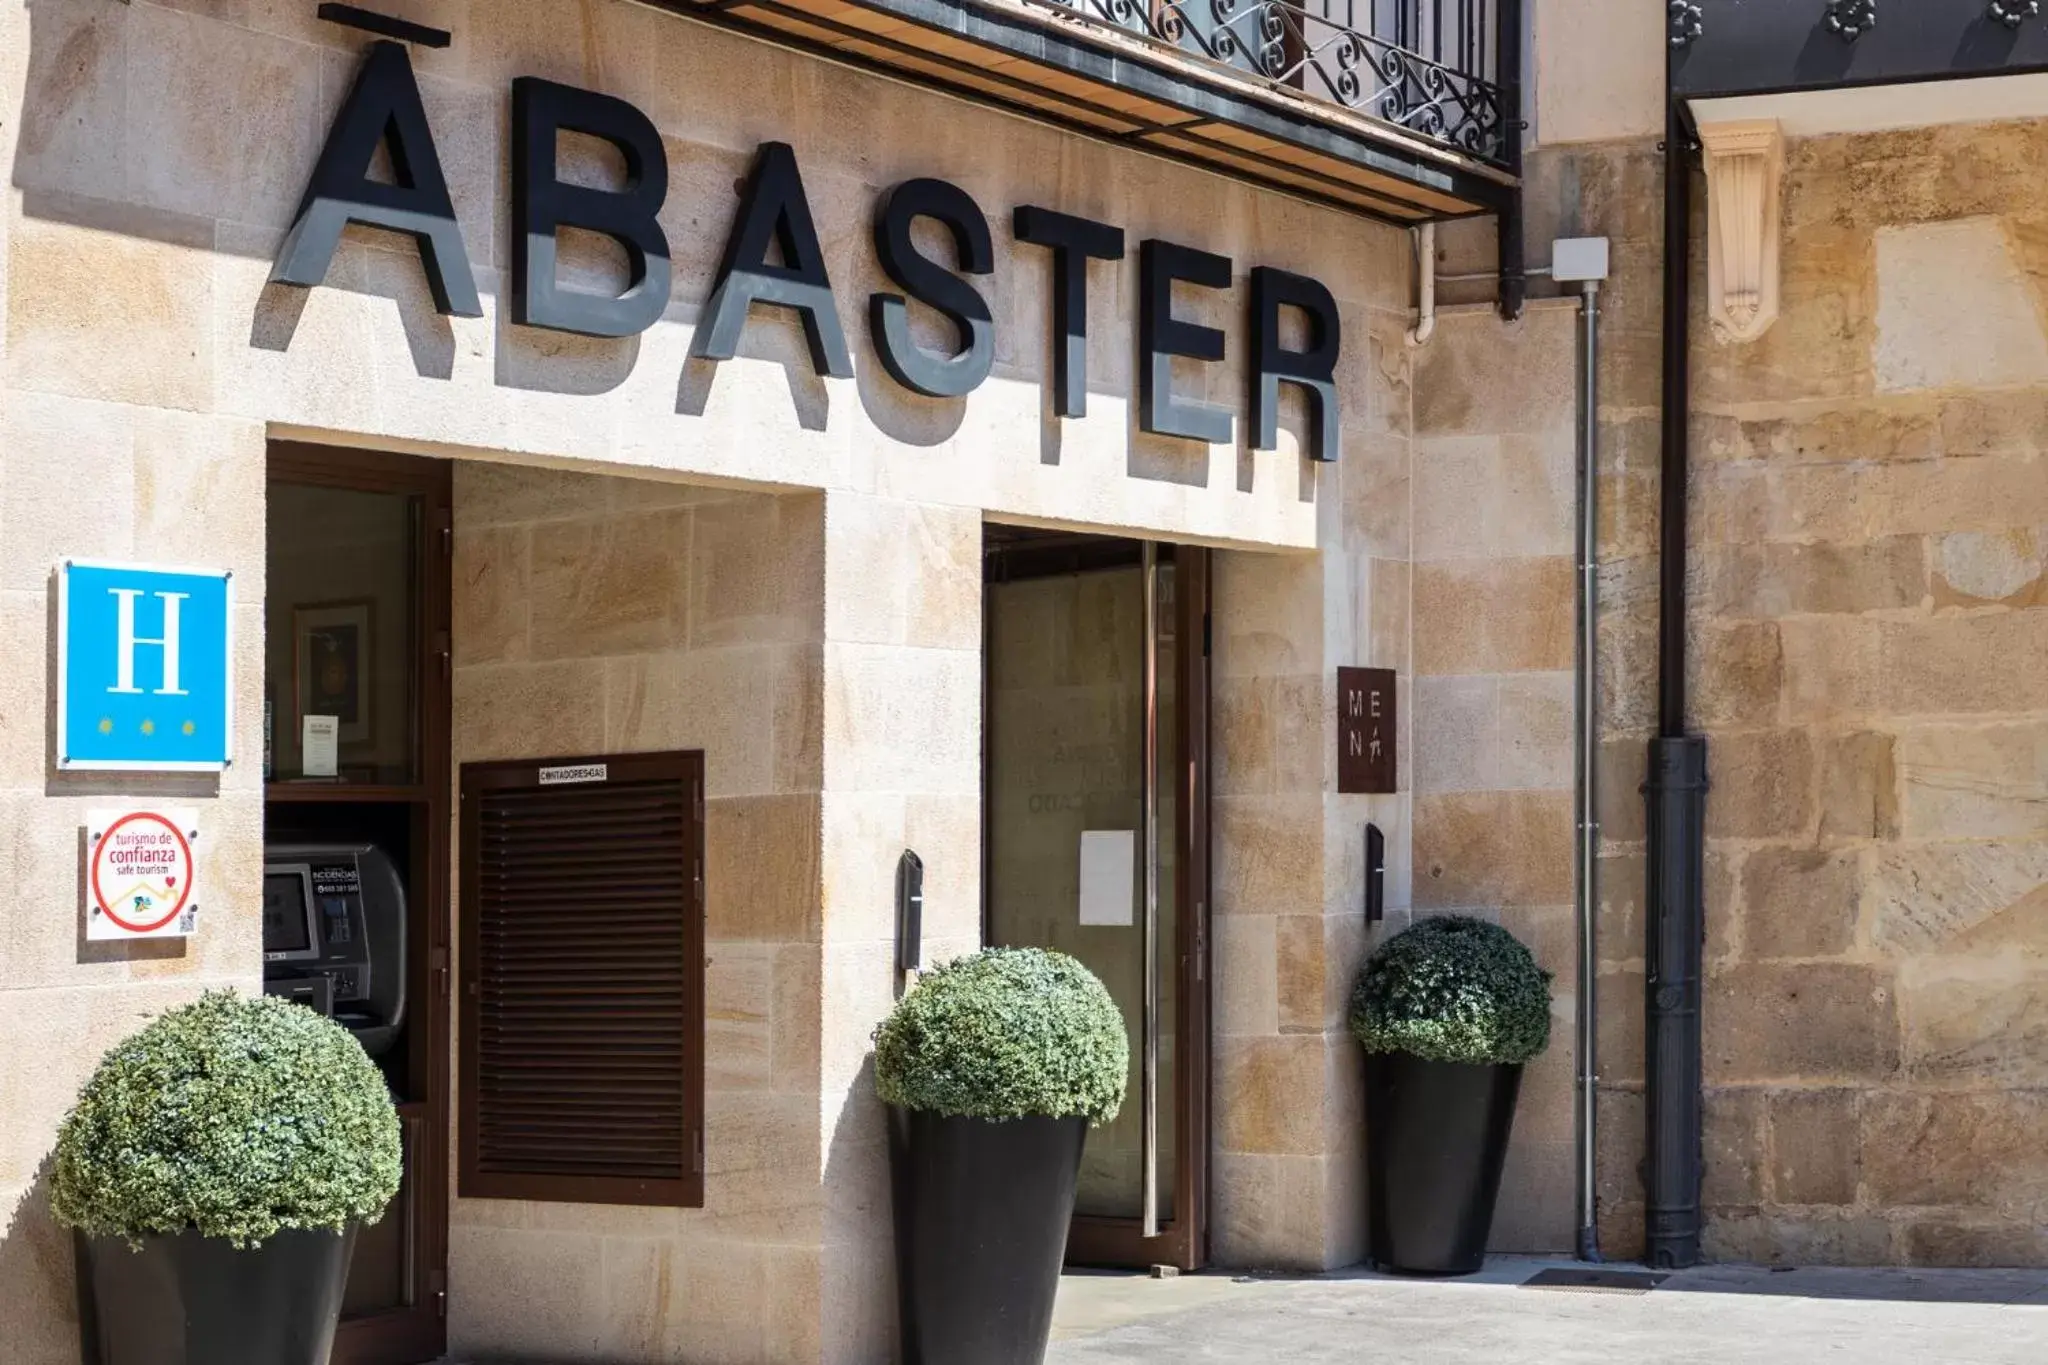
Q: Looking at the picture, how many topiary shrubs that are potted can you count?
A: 3